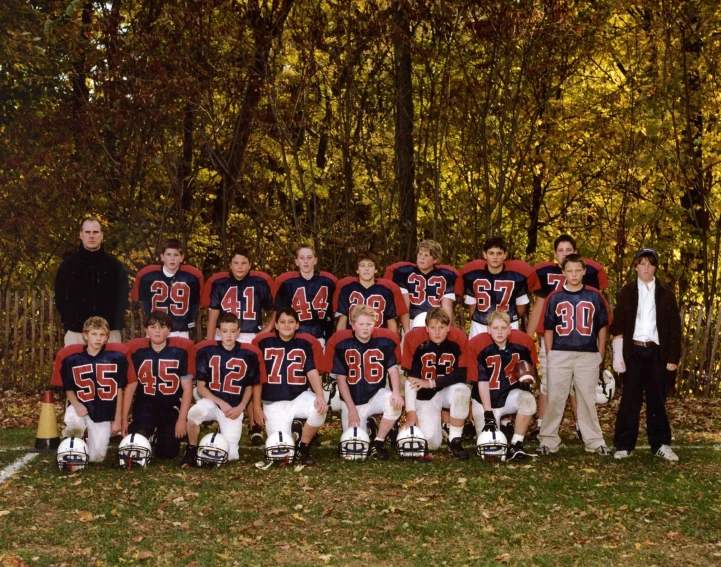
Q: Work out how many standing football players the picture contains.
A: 8